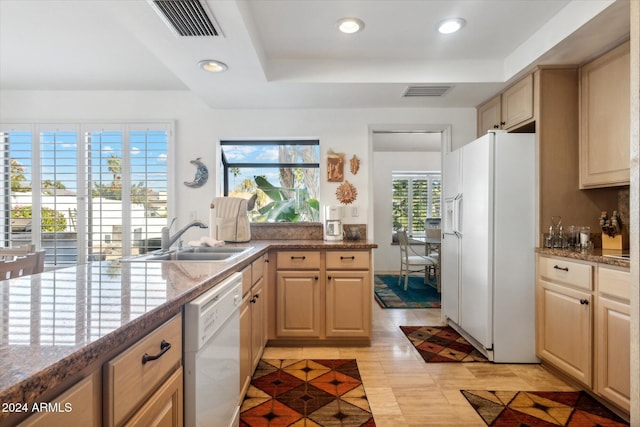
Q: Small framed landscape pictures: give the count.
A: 0